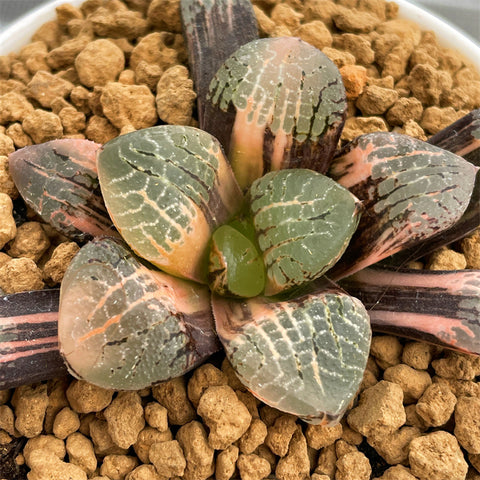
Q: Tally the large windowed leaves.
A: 7